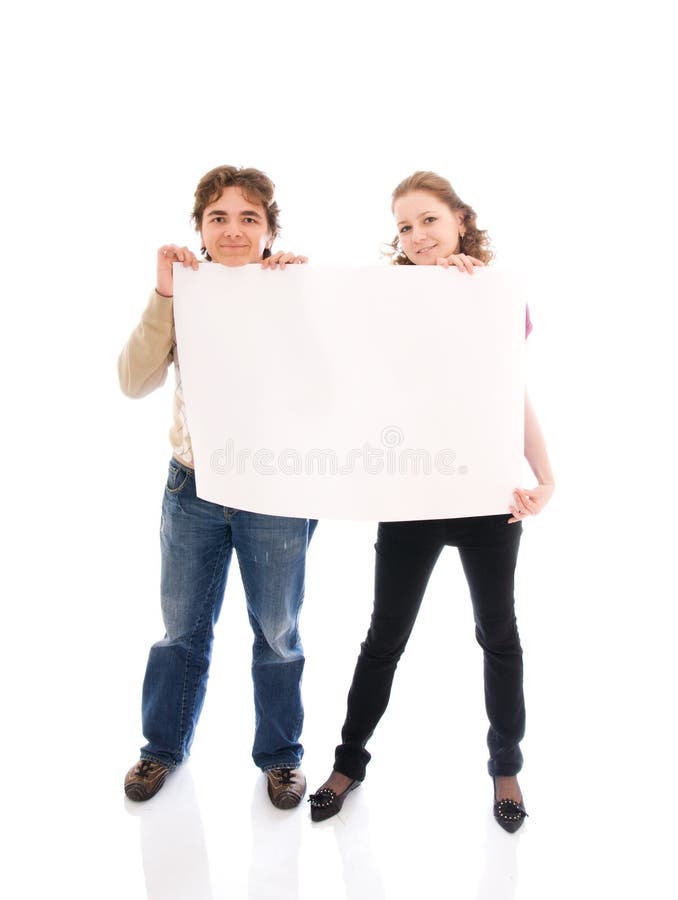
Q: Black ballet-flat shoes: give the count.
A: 2